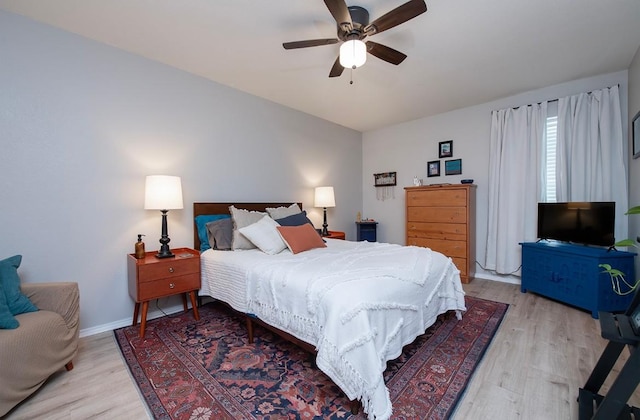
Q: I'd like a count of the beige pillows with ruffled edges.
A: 2